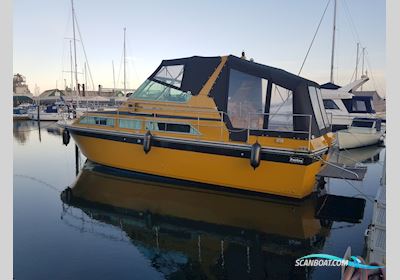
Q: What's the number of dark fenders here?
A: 3